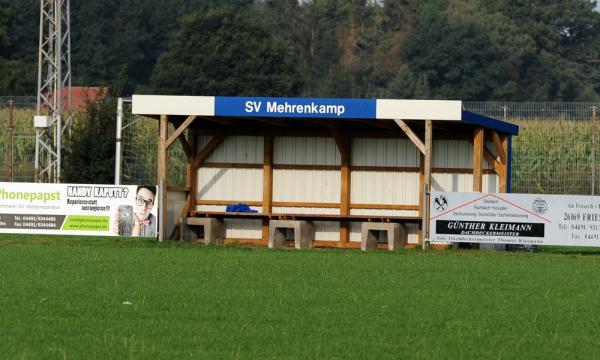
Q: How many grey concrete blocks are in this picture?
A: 3